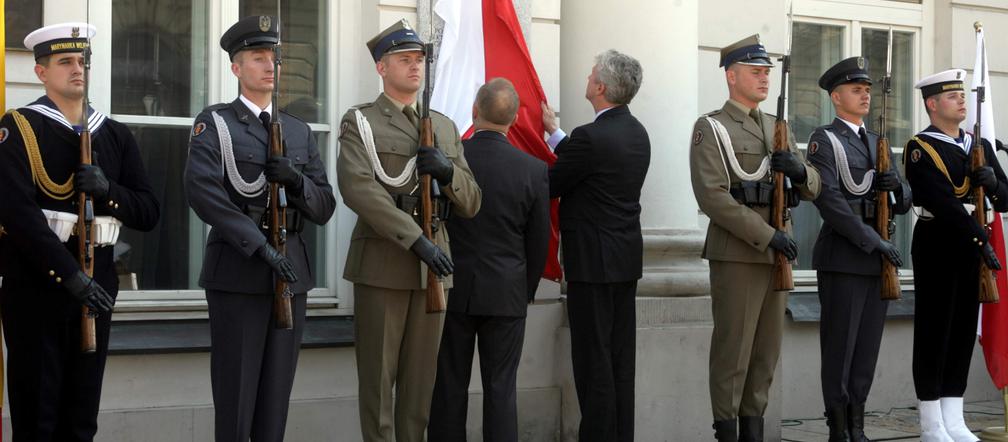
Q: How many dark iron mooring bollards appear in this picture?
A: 0